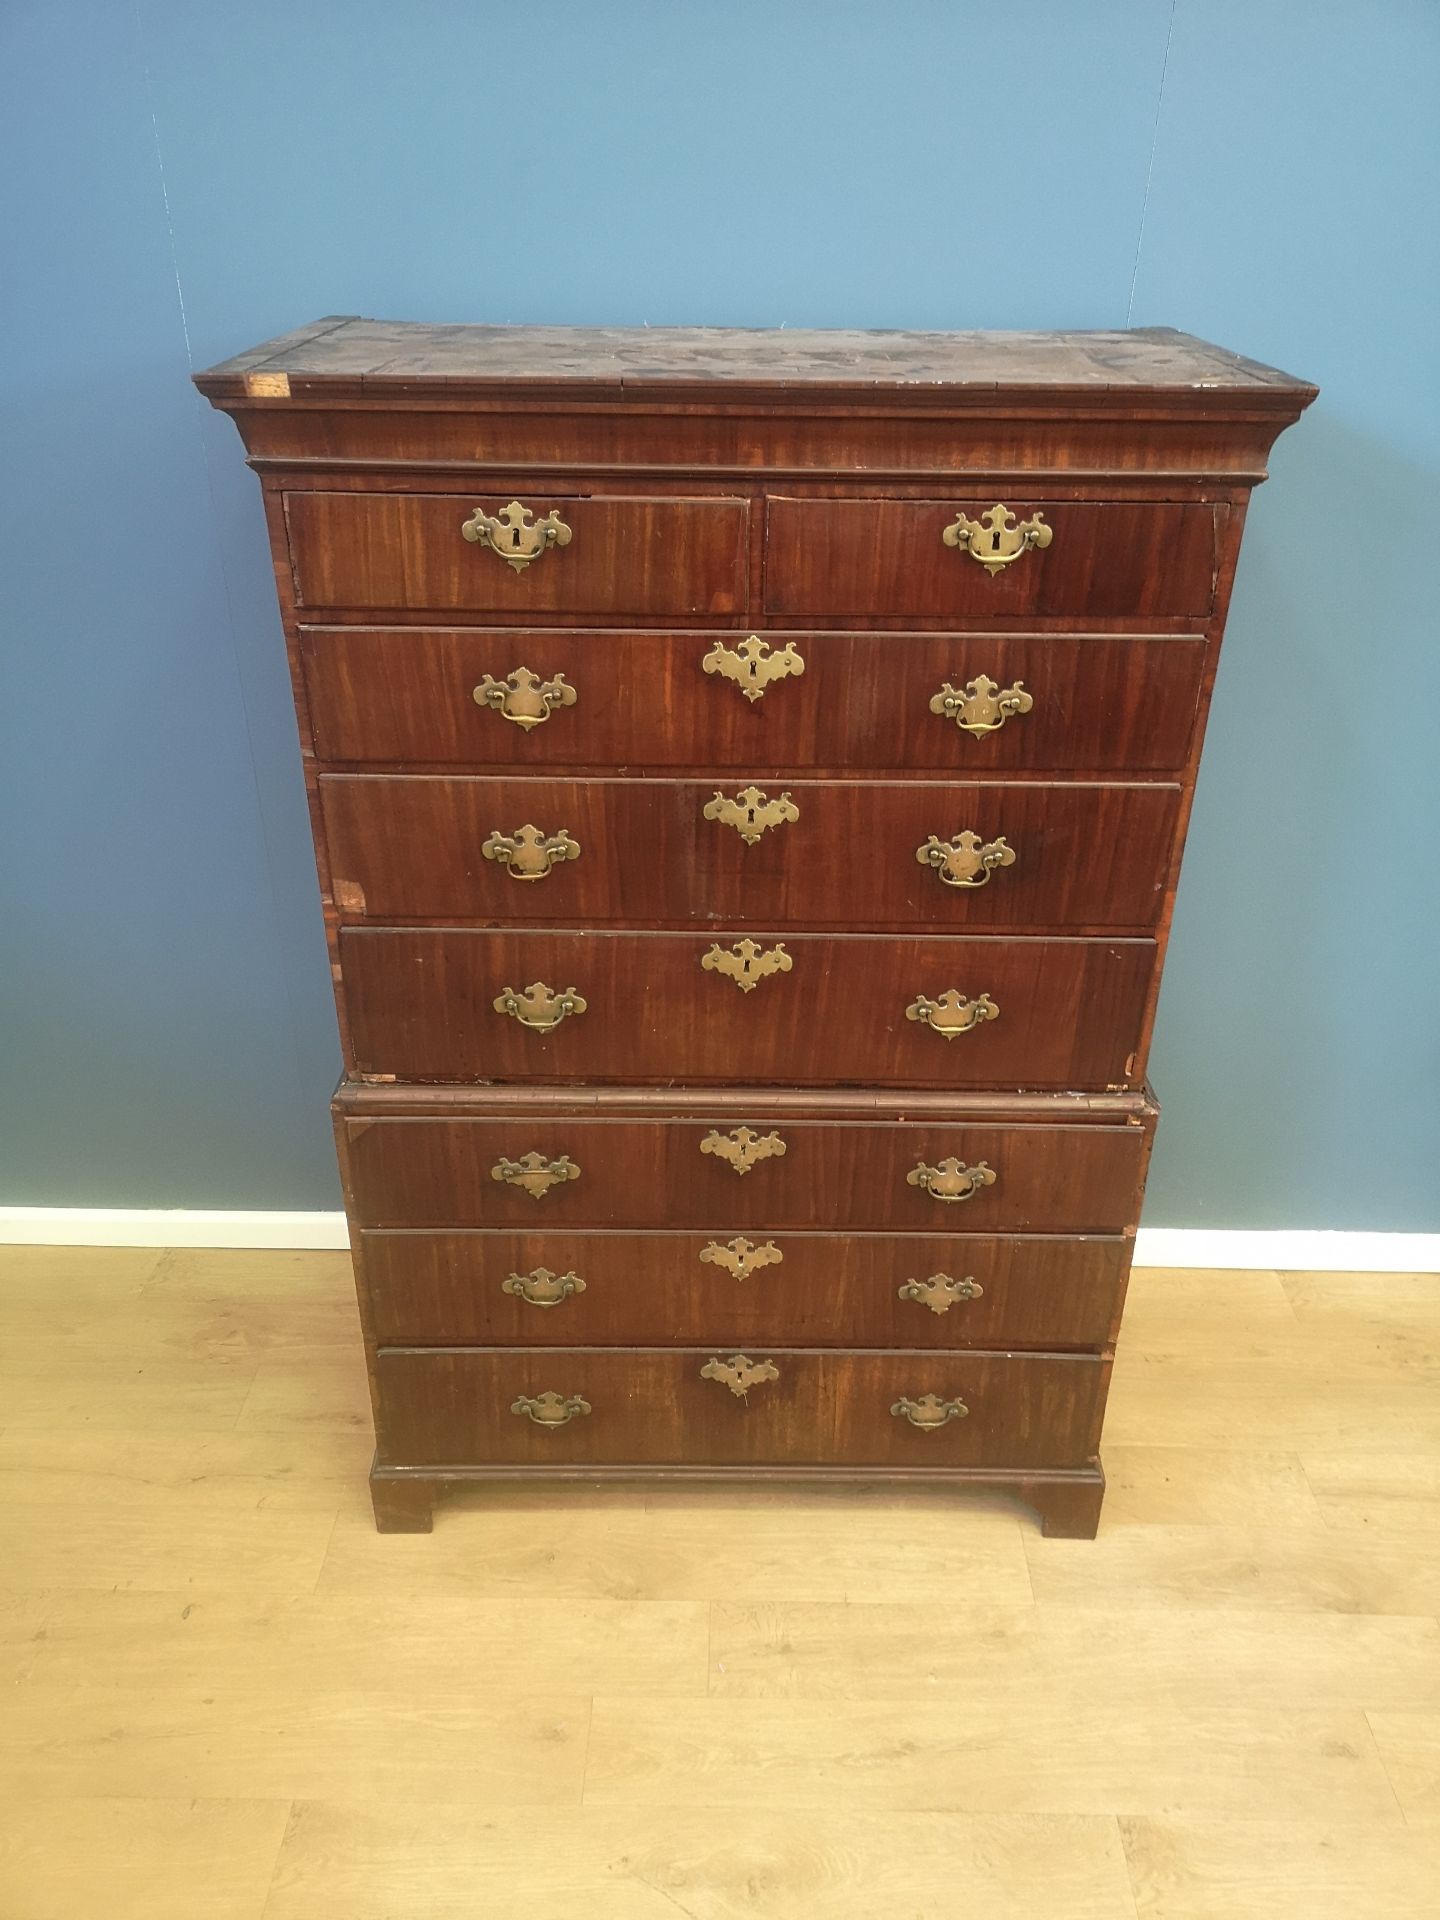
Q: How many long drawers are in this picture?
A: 6